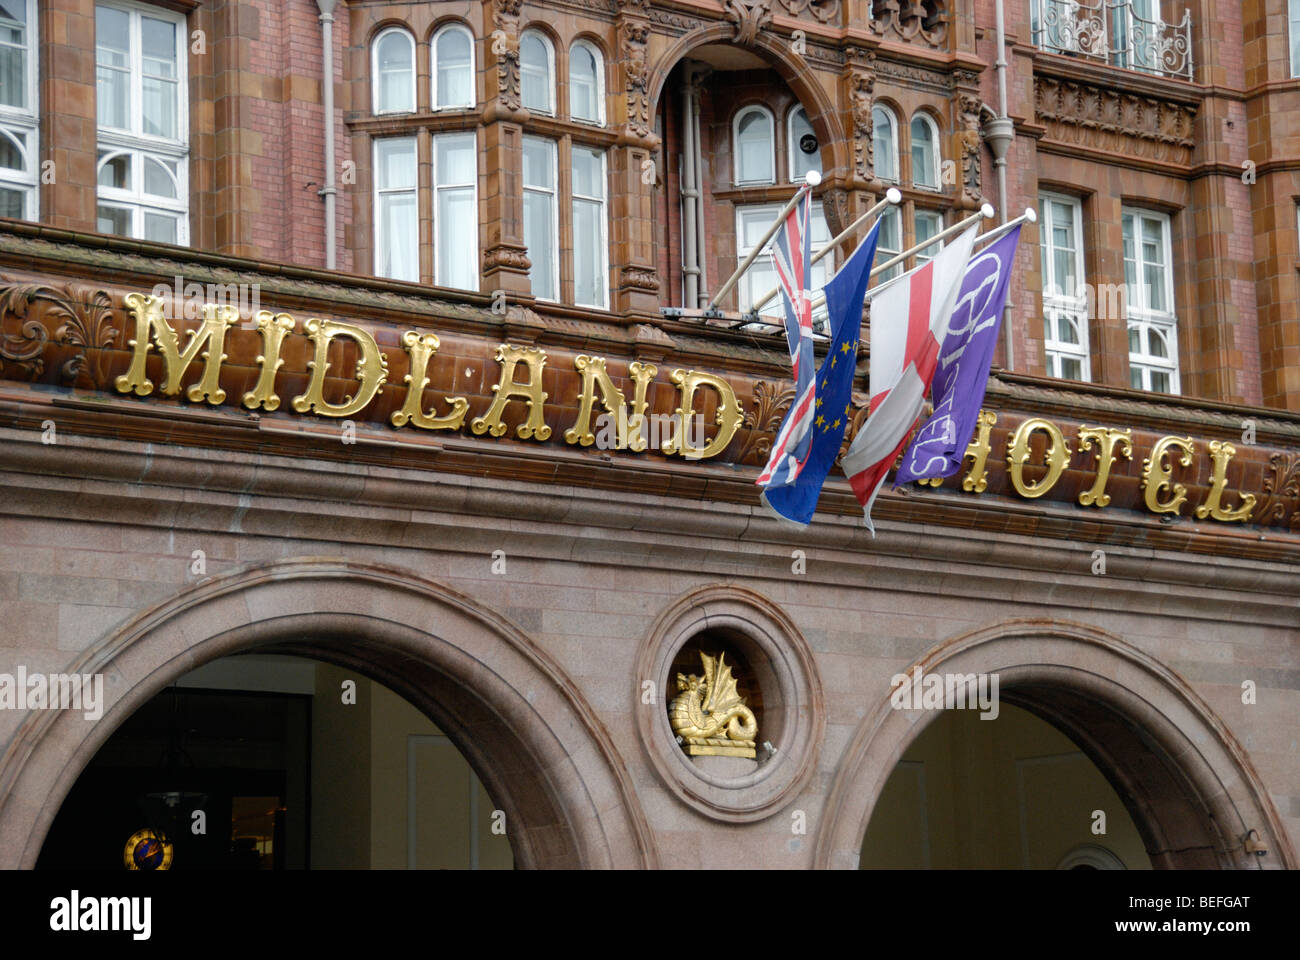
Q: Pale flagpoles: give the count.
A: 4